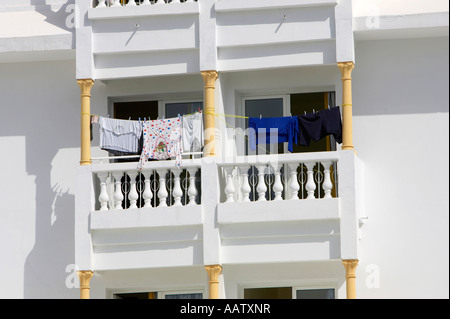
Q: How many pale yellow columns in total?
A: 6